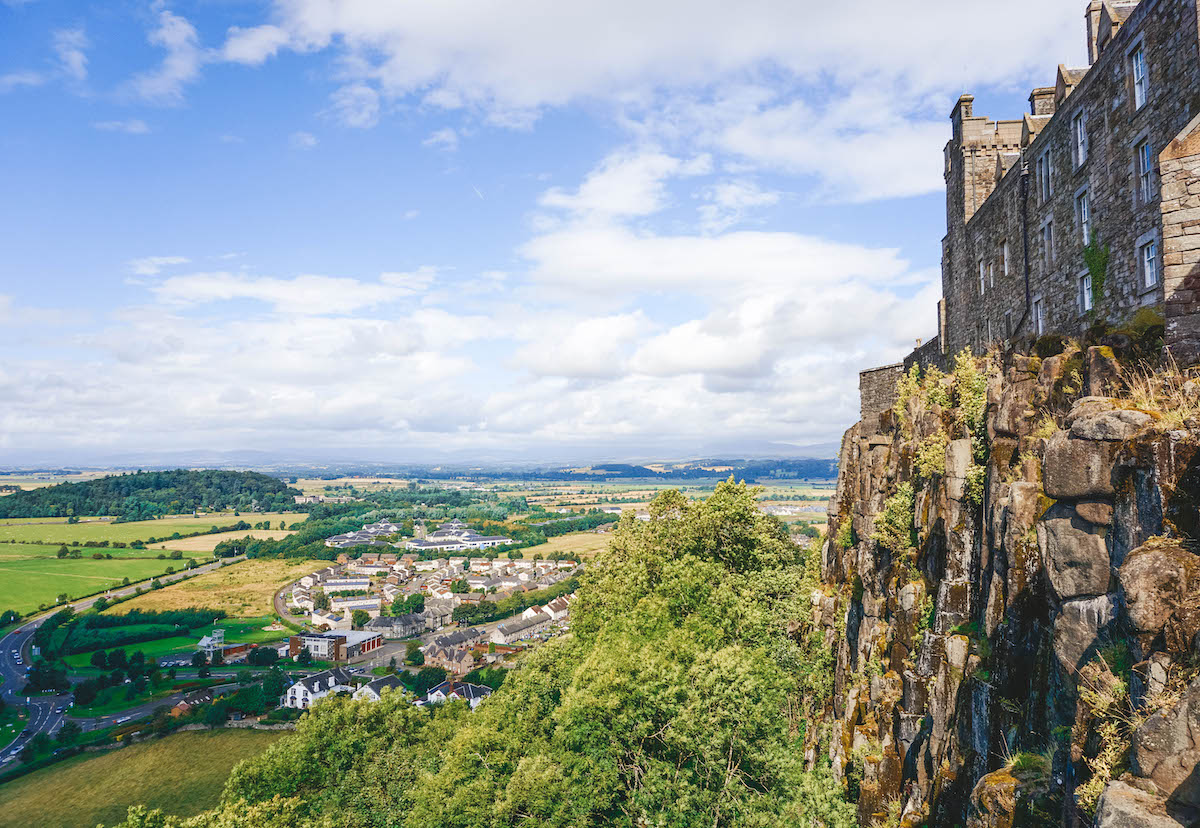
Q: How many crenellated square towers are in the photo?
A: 1